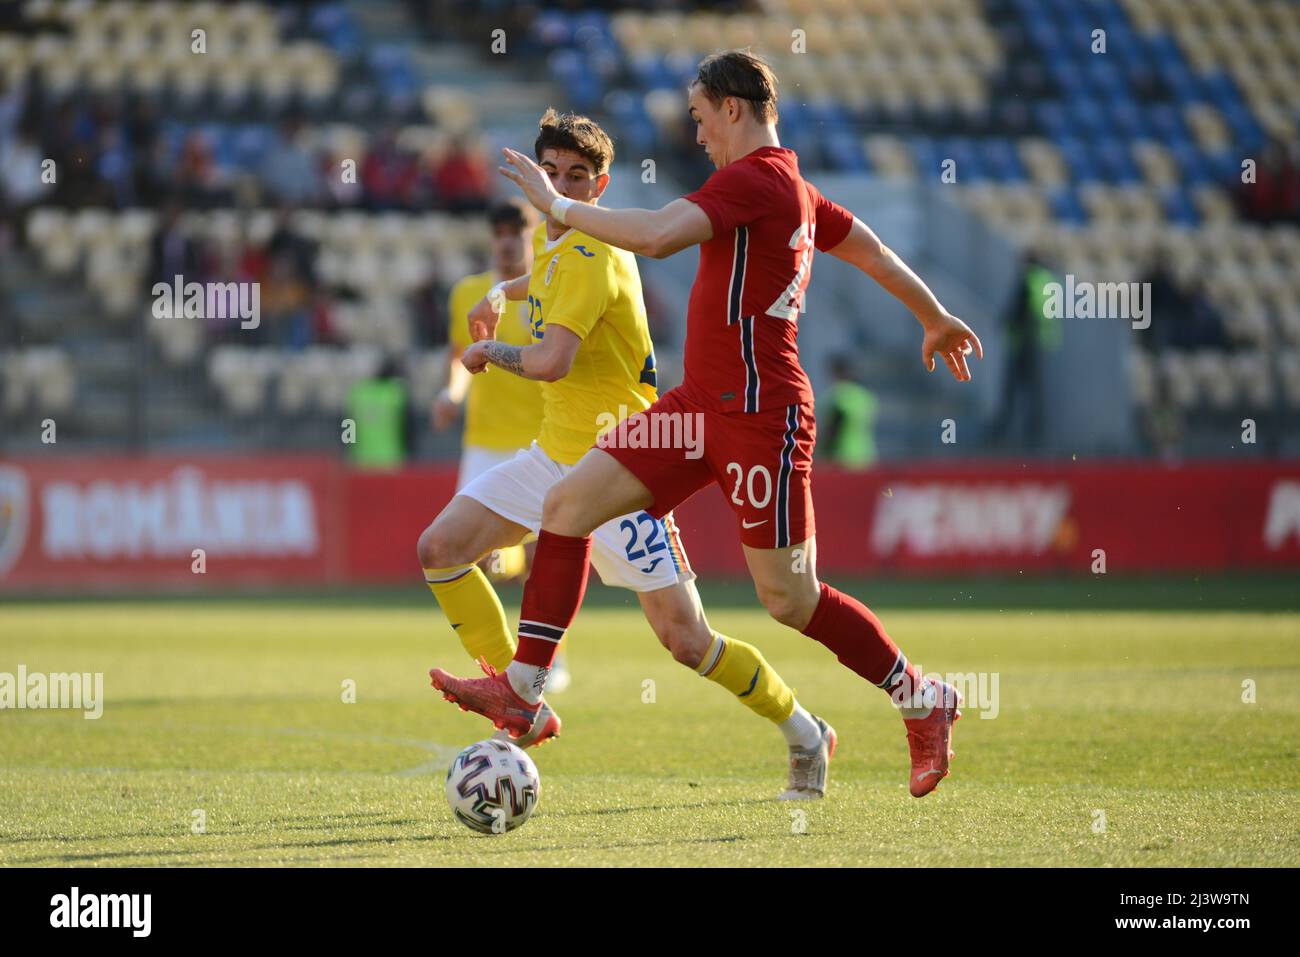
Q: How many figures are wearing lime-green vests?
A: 3